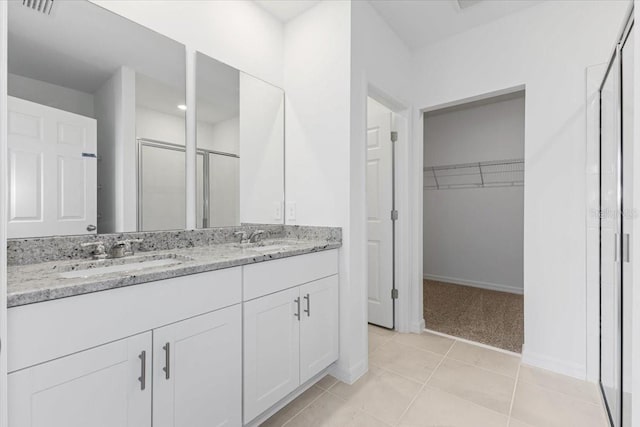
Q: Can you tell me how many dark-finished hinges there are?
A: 3